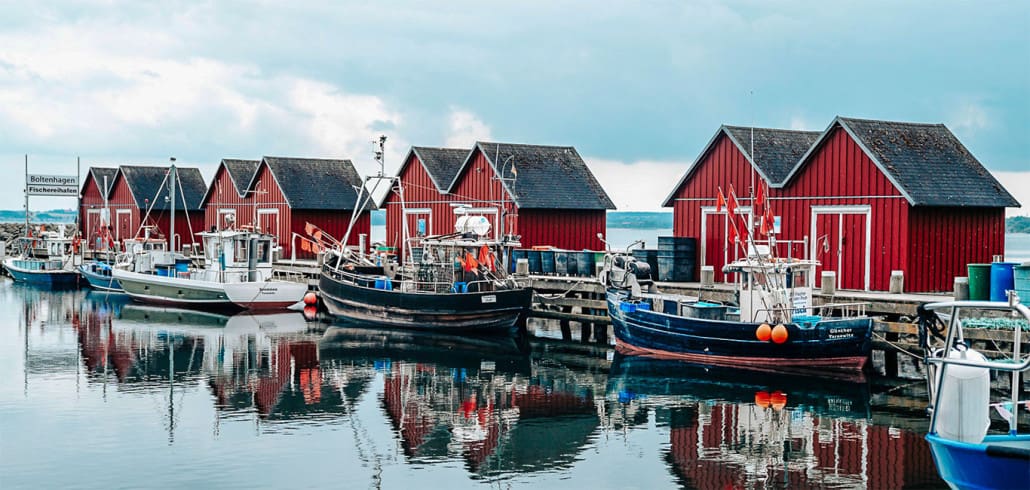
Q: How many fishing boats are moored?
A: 6